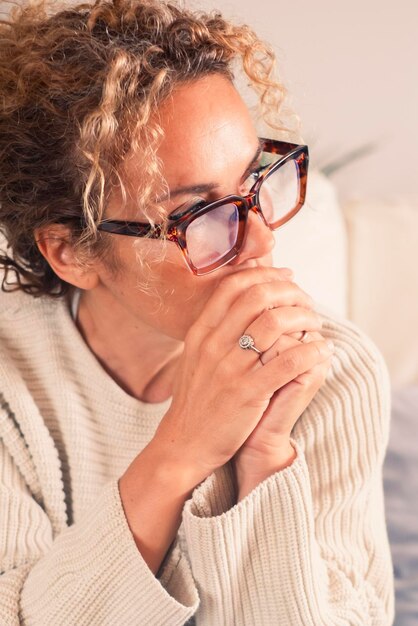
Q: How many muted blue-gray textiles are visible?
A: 1